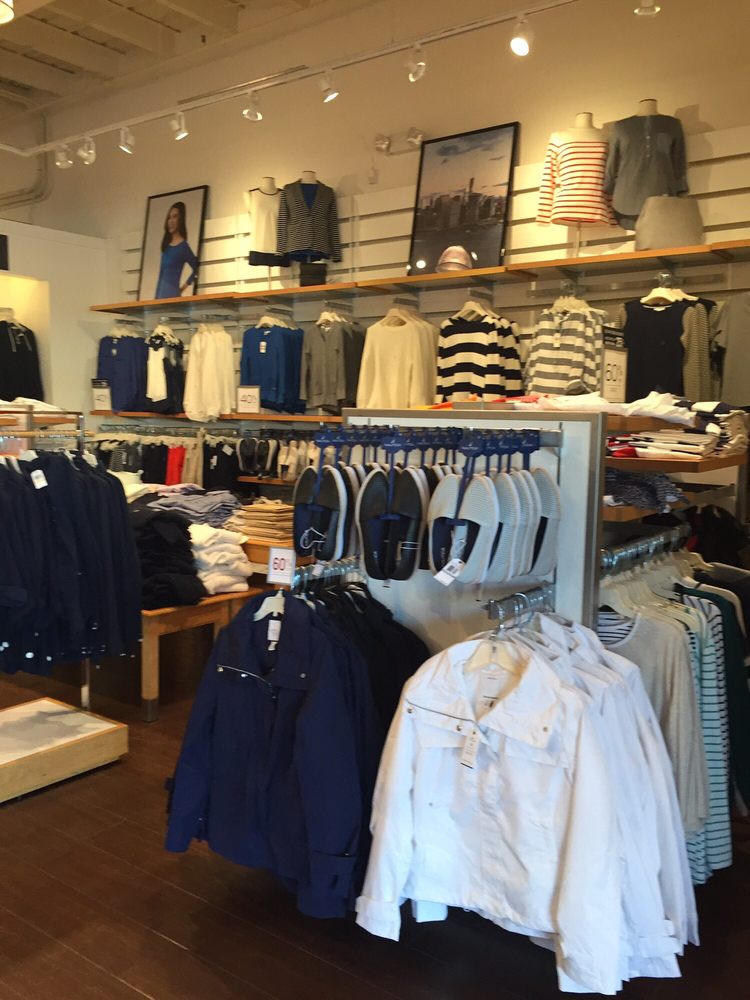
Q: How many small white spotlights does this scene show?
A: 9